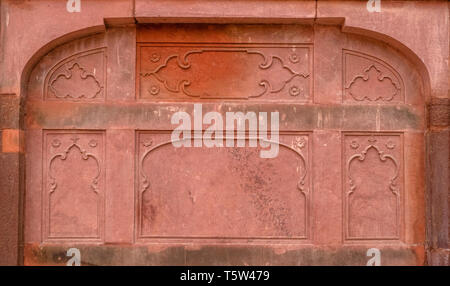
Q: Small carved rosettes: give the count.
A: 10